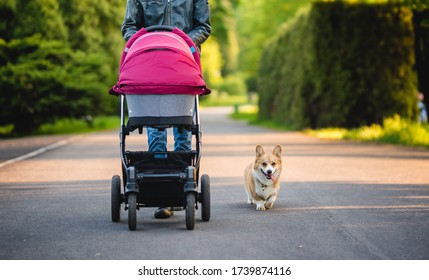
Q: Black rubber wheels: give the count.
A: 4